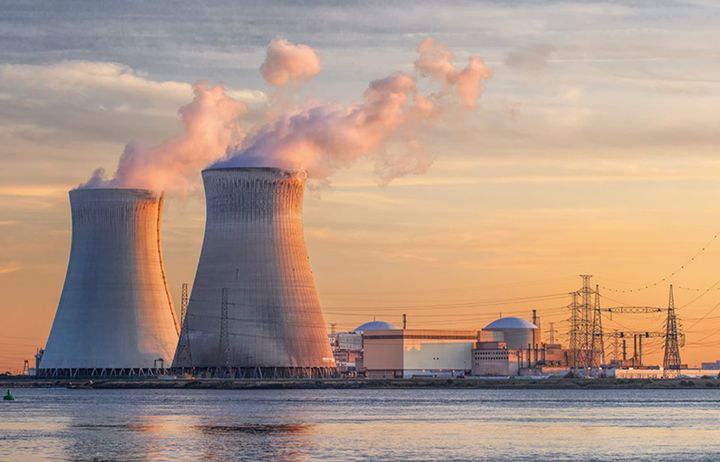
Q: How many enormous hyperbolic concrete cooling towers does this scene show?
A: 2